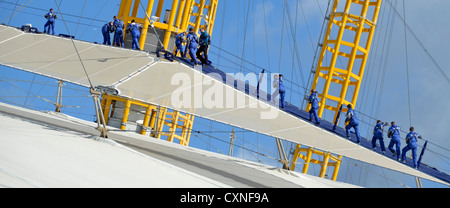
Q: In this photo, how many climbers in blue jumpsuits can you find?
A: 12